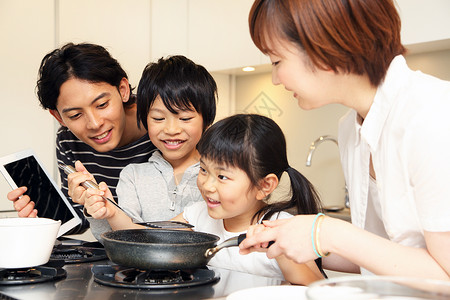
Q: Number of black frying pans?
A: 1